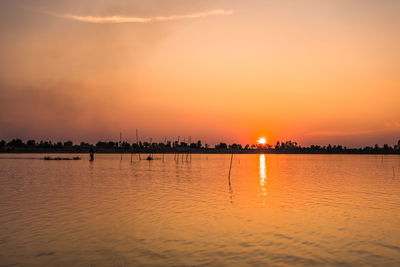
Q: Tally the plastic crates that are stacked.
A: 0